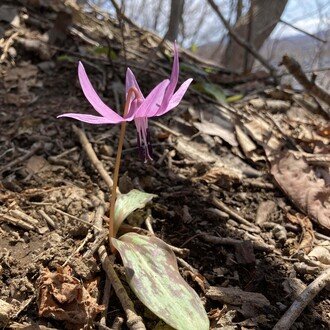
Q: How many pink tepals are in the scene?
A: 6